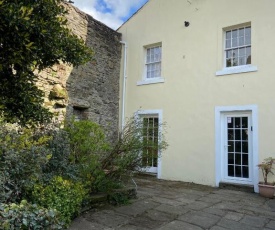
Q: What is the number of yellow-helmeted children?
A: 0